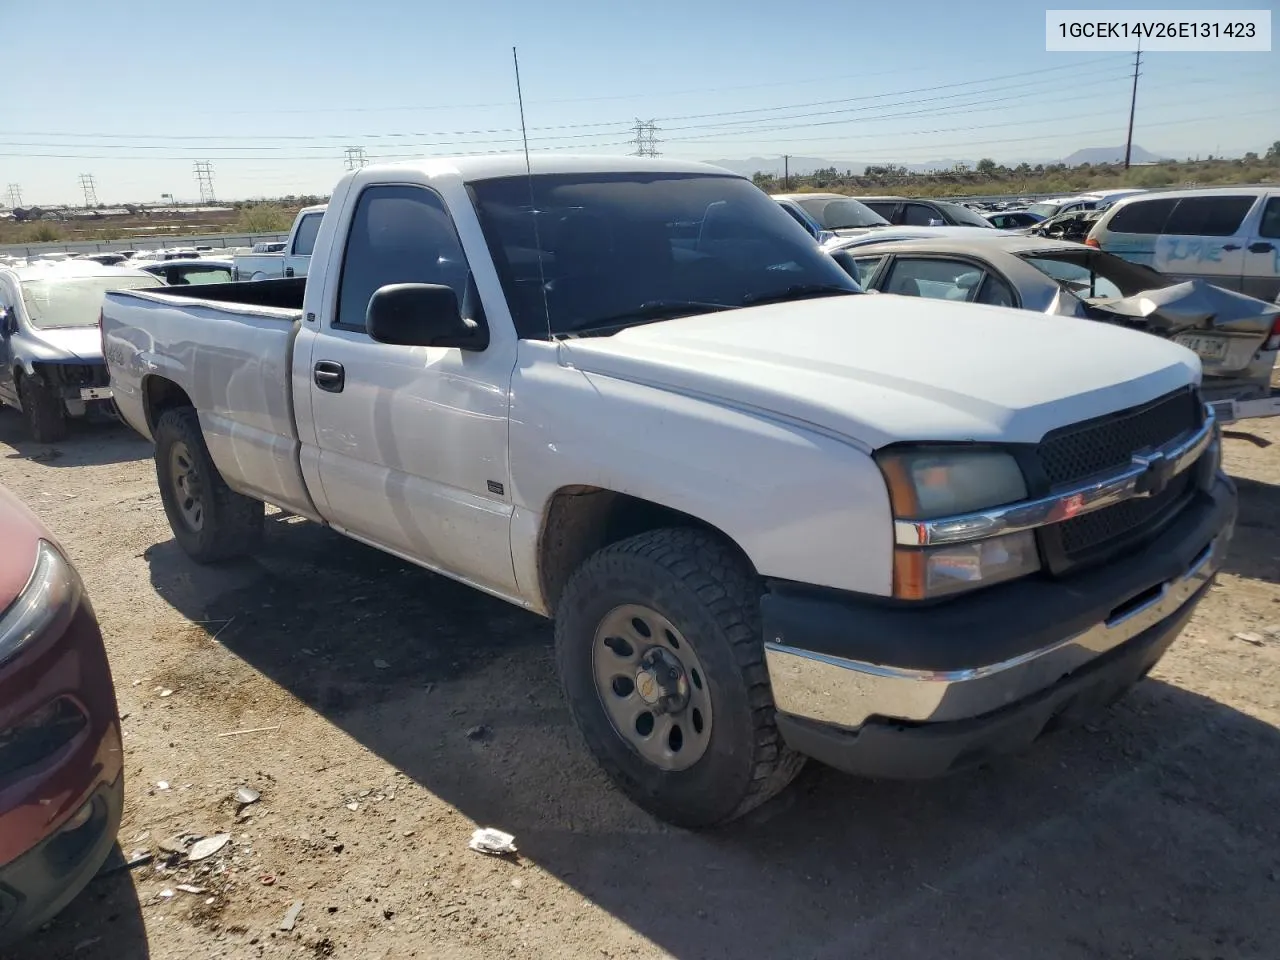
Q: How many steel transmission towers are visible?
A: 5